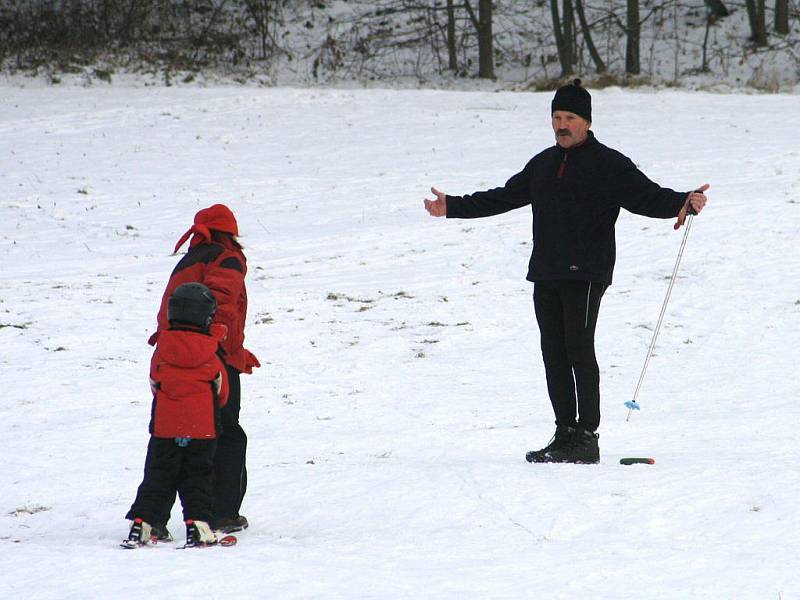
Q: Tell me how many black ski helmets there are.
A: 1